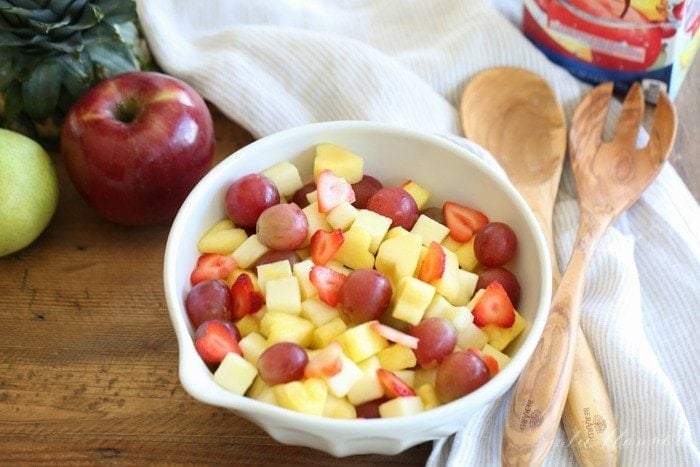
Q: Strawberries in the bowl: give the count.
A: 13